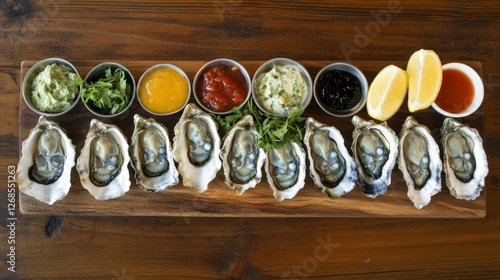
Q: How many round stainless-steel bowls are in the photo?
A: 6